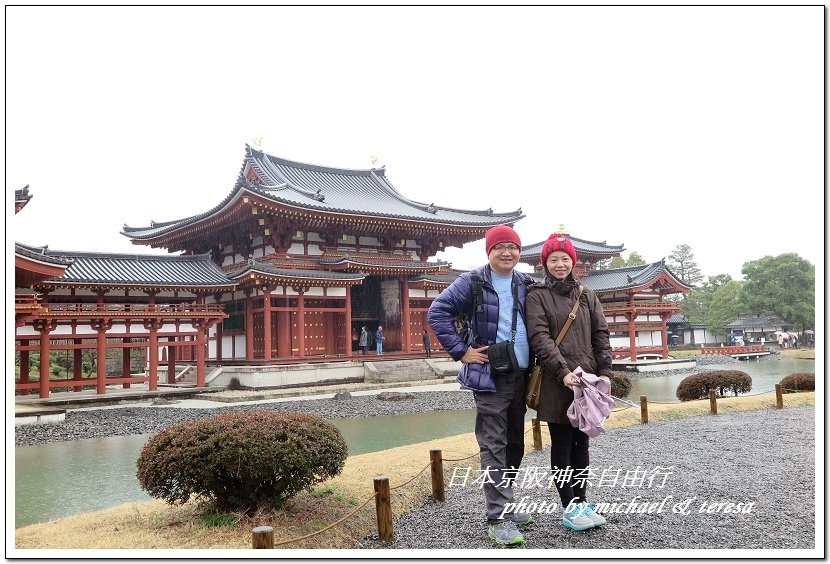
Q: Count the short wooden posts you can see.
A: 7